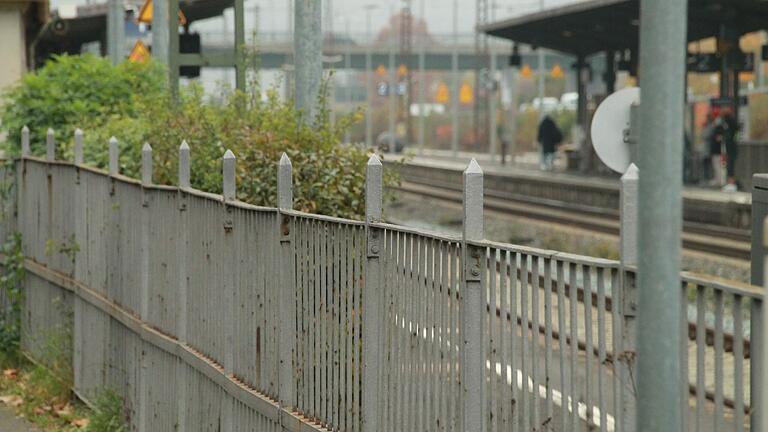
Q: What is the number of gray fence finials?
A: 11